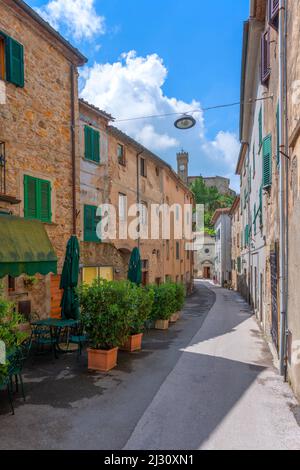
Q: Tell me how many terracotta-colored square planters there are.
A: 2